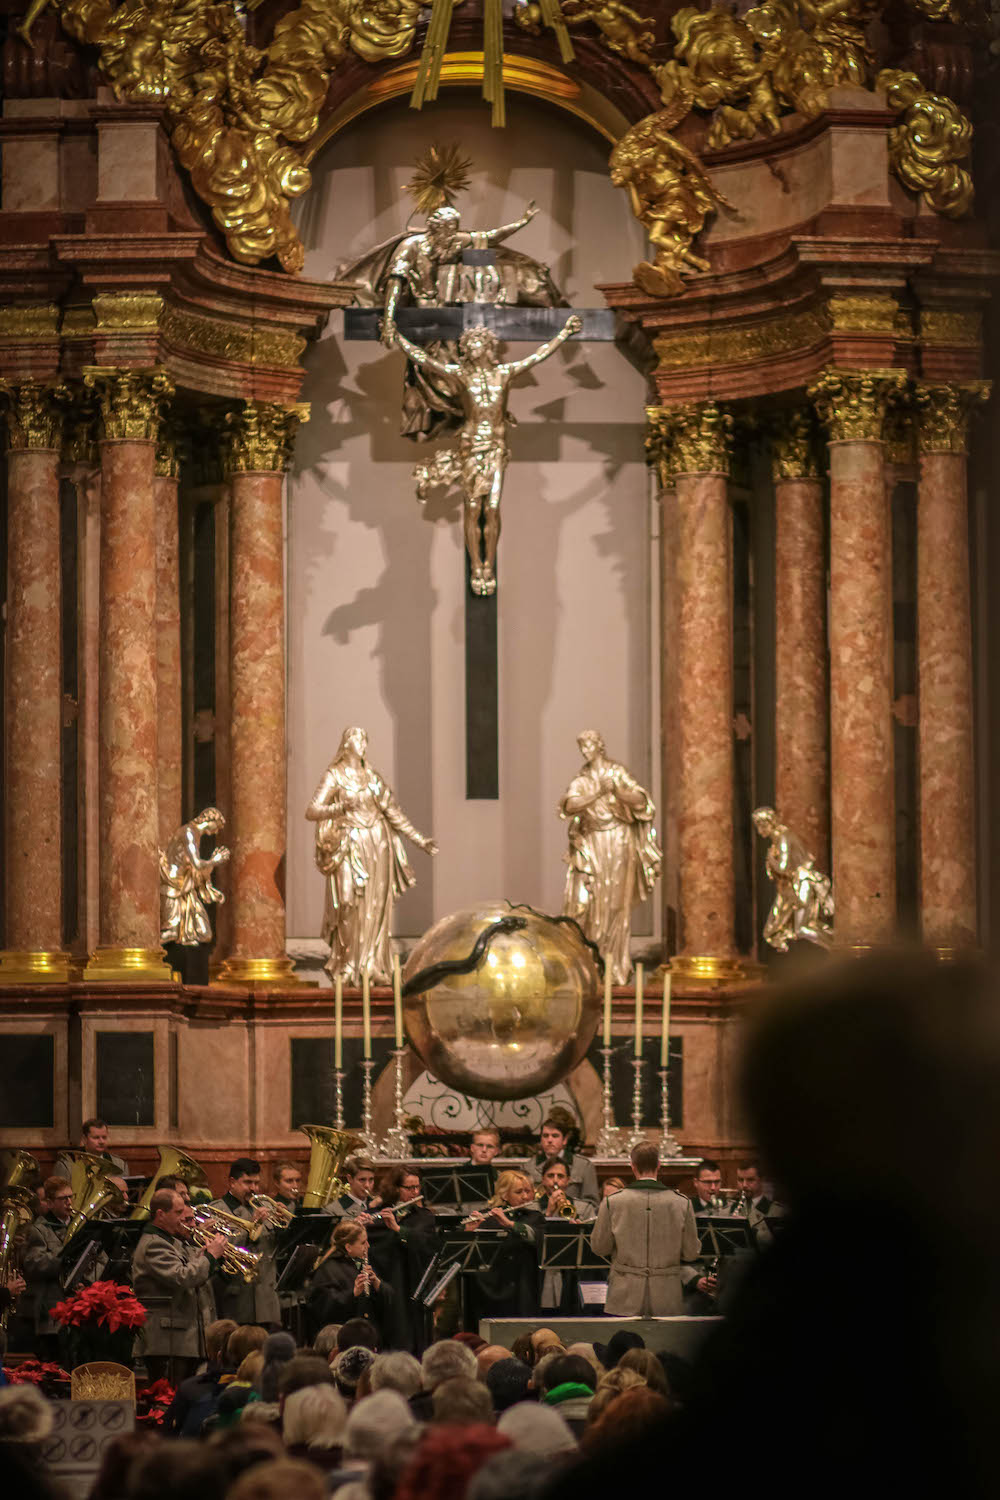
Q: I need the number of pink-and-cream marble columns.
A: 8